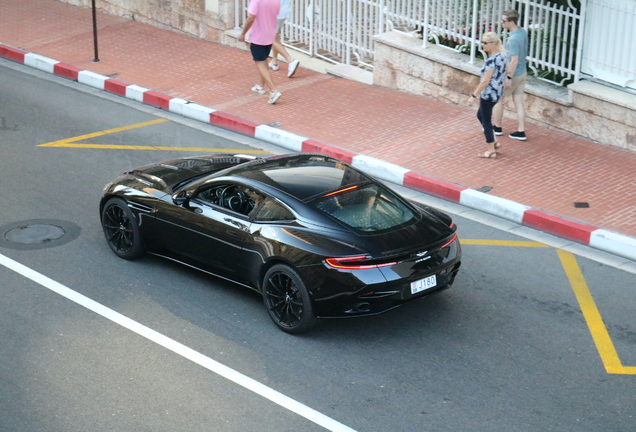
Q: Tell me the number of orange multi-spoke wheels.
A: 0